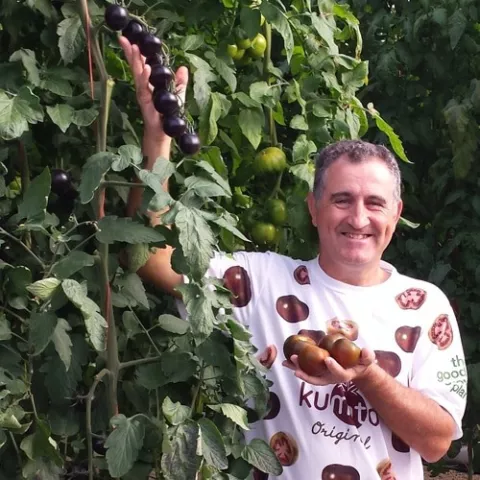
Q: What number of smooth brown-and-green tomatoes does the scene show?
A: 4